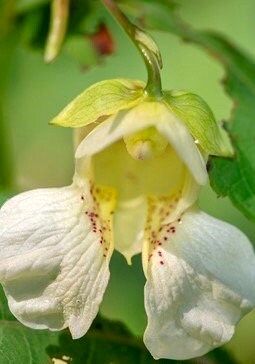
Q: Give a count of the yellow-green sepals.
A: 2